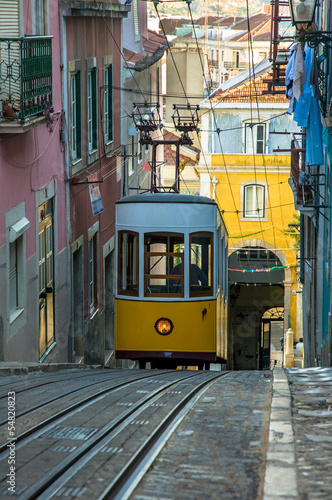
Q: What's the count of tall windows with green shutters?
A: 3